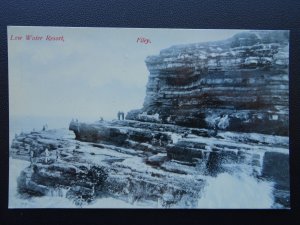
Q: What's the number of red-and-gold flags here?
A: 0